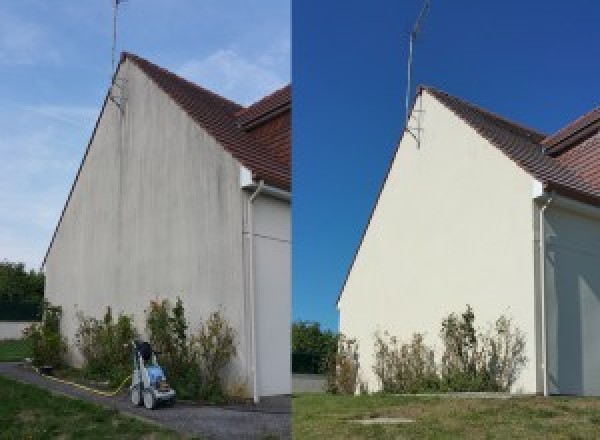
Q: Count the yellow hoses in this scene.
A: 1